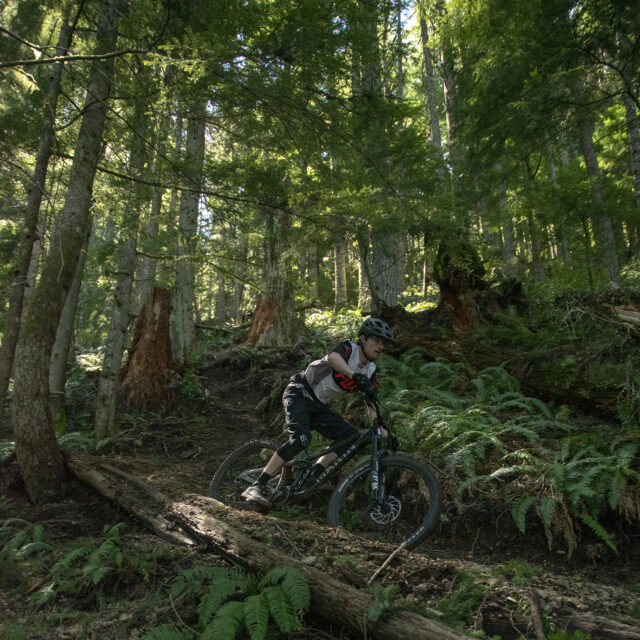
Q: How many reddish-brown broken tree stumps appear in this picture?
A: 3